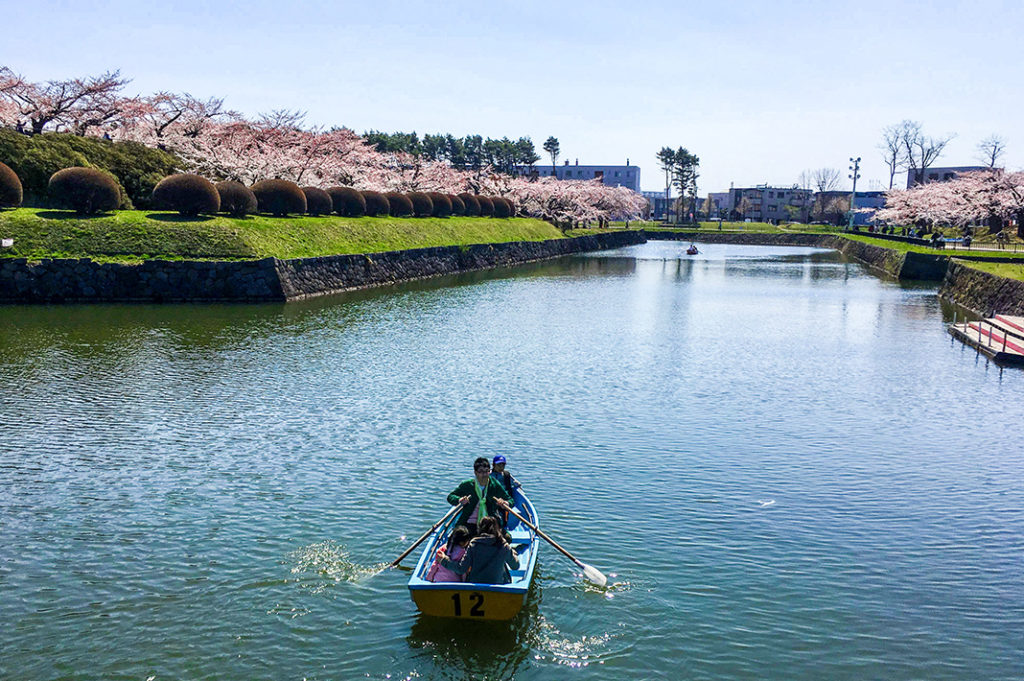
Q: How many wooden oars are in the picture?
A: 2